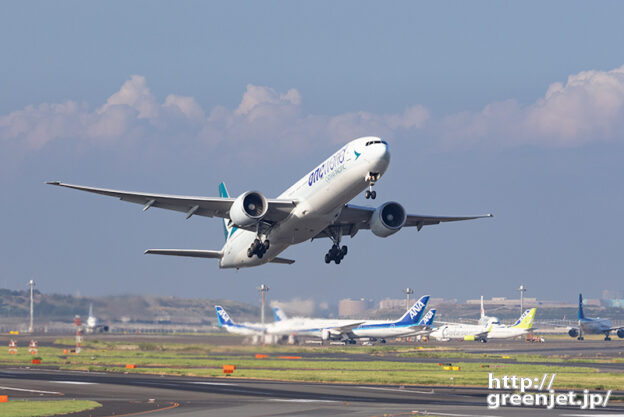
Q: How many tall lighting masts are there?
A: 4